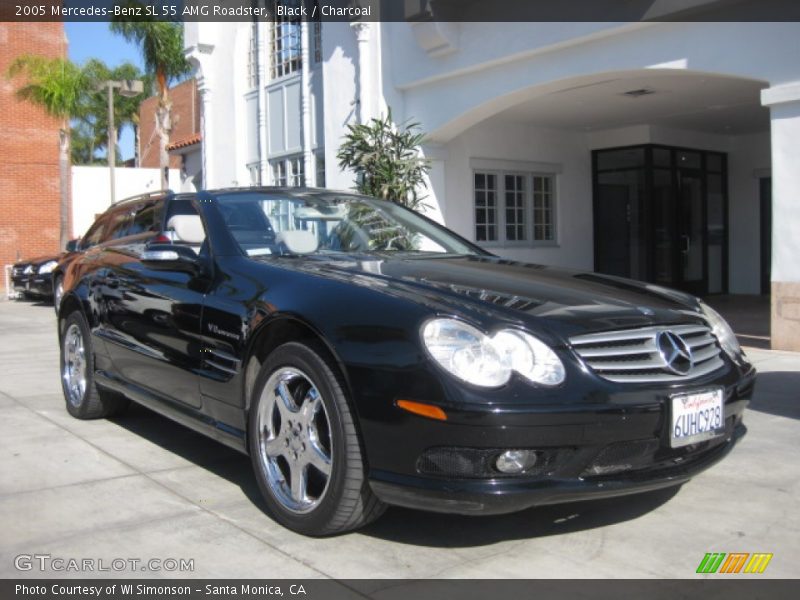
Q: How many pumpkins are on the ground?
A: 0